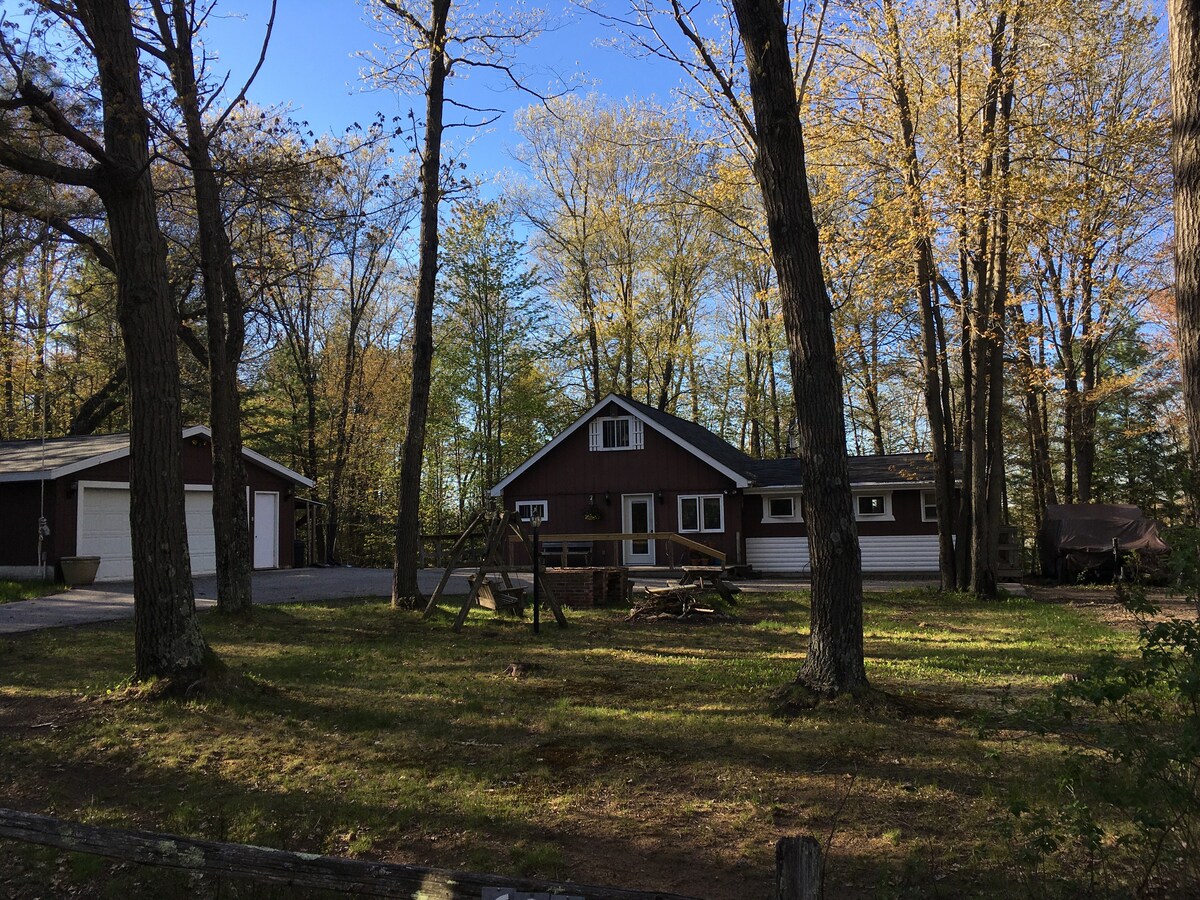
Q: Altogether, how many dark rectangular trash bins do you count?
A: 1